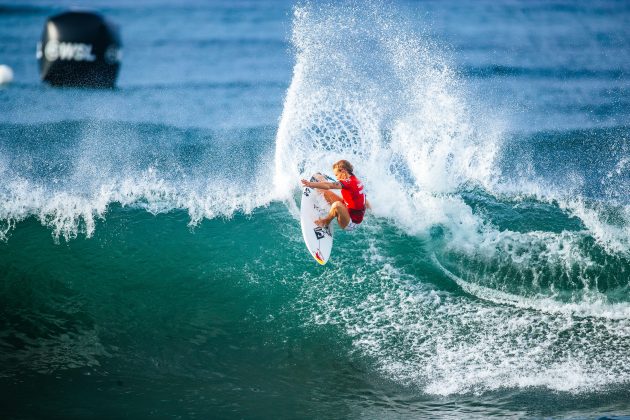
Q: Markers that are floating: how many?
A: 2